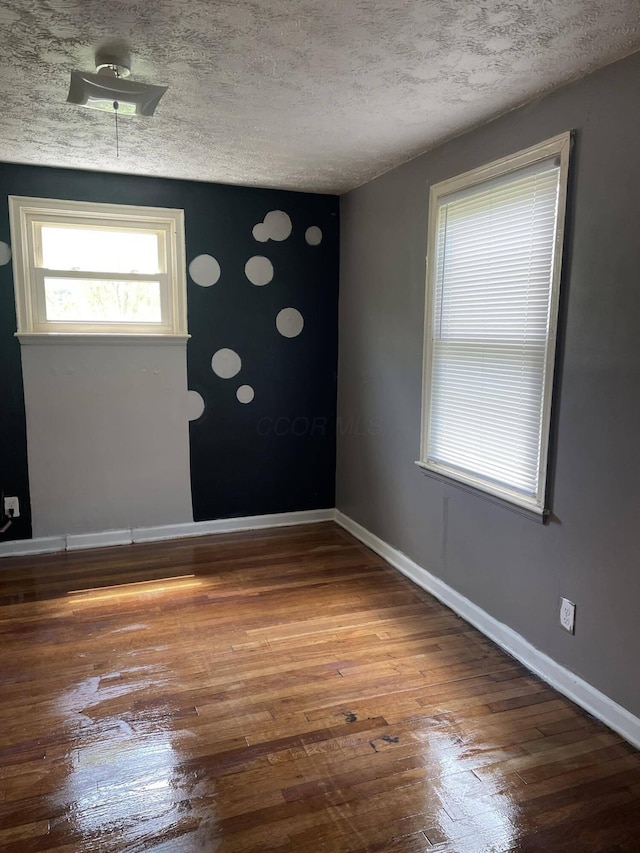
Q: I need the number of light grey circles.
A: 10